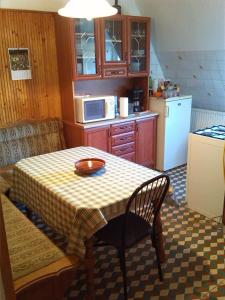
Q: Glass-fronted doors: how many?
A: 3